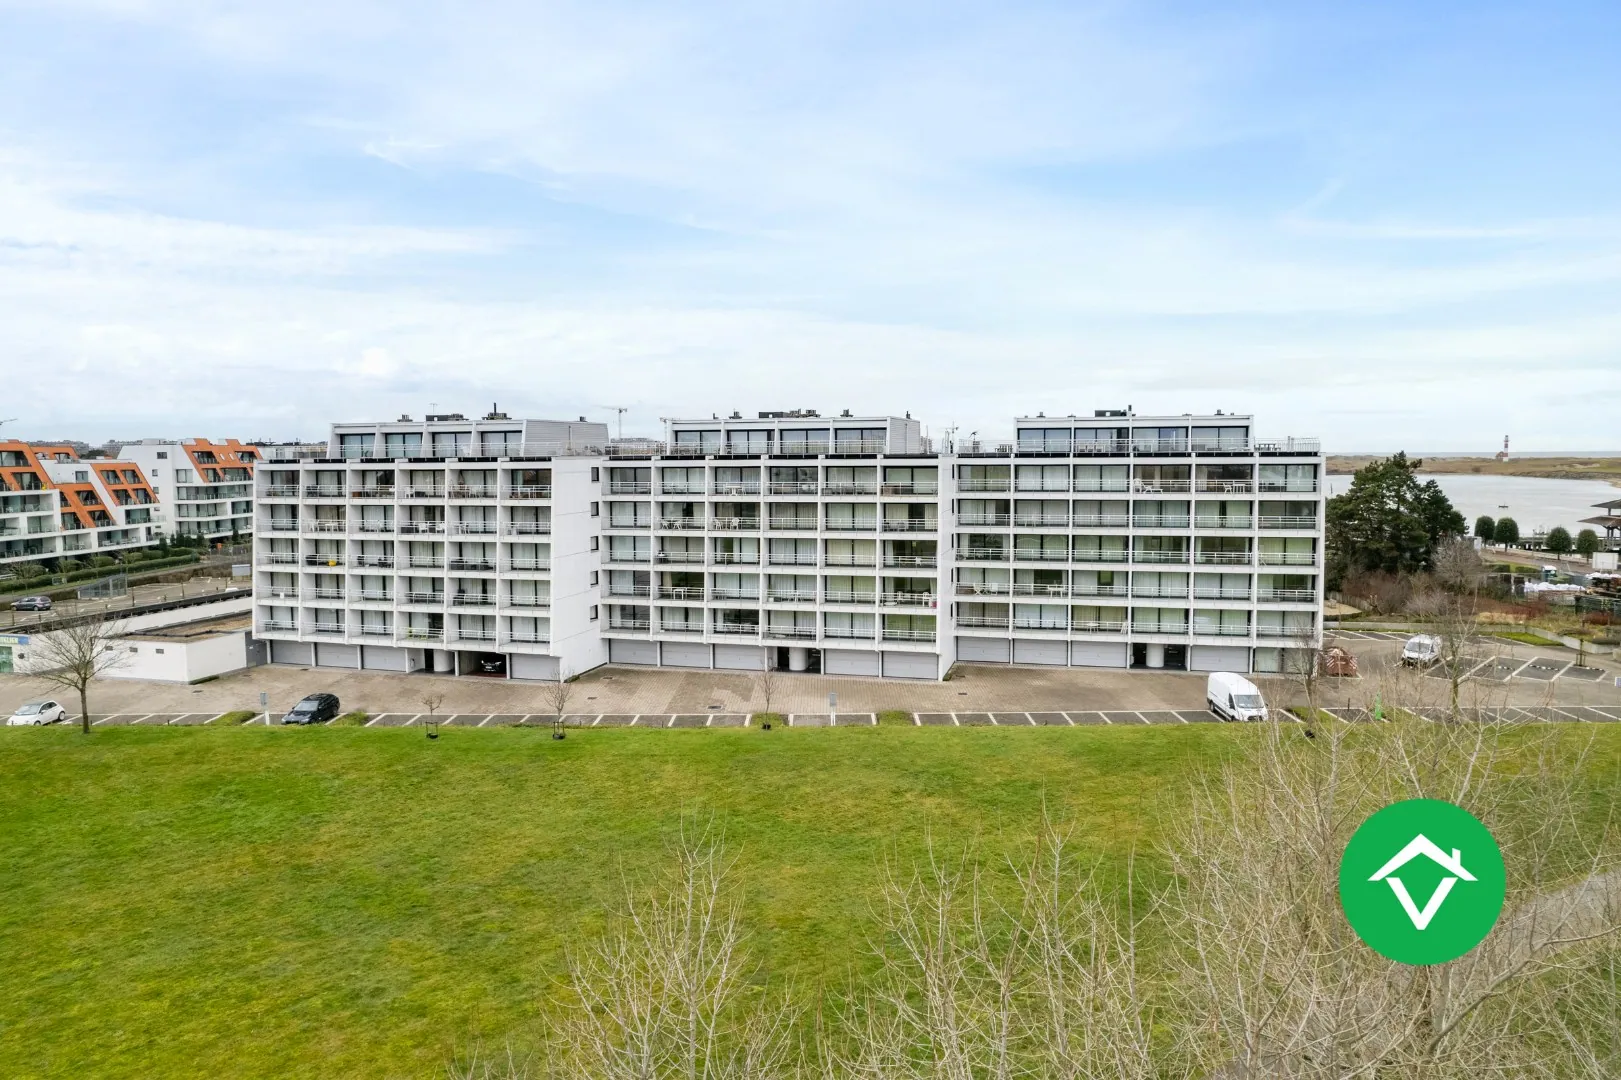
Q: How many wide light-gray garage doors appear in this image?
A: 13